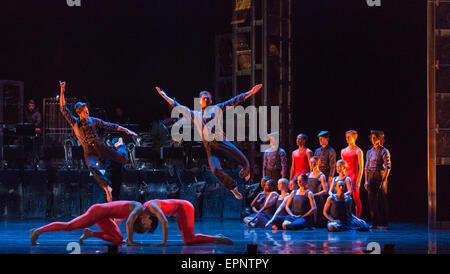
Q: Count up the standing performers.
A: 5